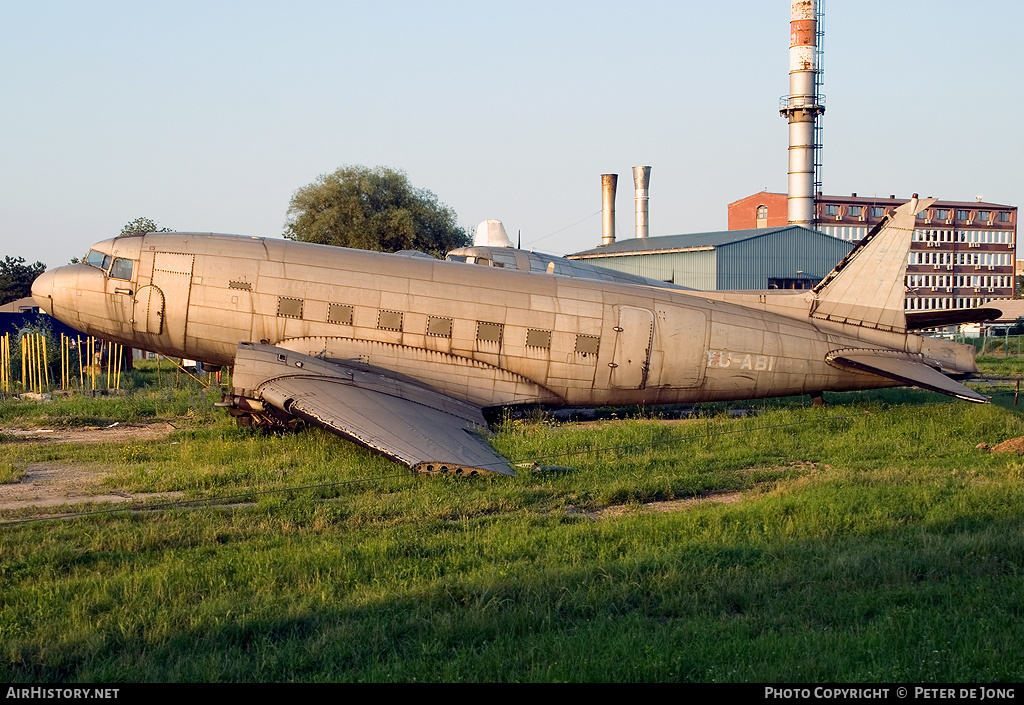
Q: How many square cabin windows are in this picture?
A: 7